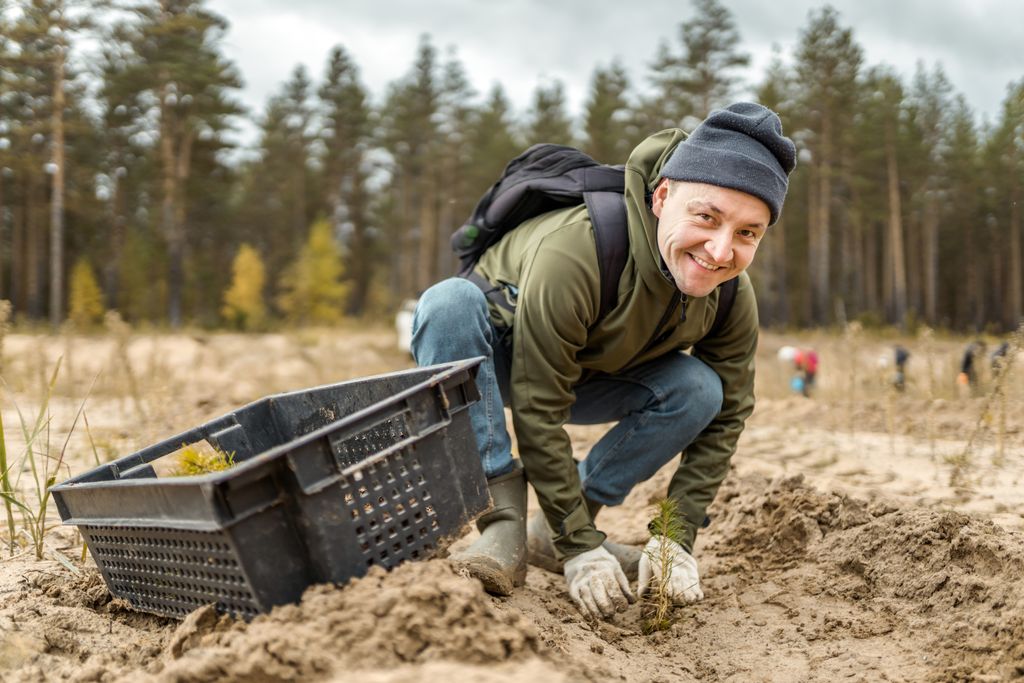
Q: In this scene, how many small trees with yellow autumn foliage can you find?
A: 3